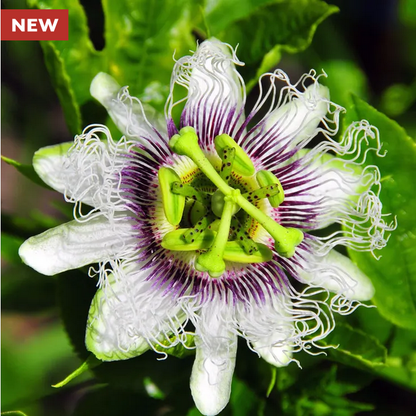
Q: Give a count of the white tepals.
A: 10